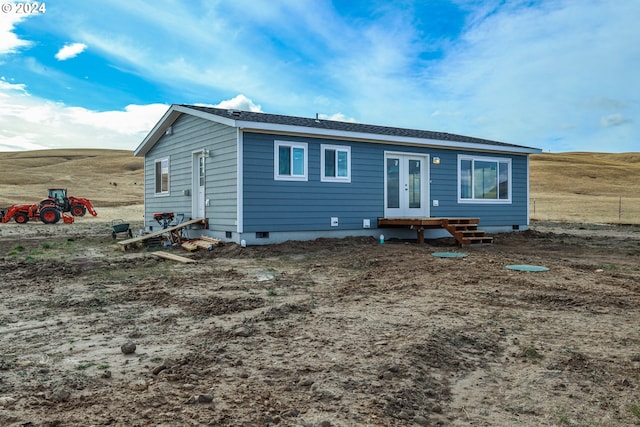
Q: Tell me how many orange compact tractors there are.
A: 2